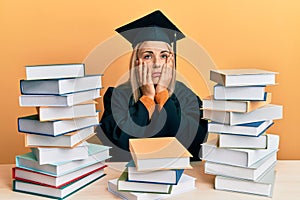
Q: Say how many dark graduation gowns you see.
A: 1